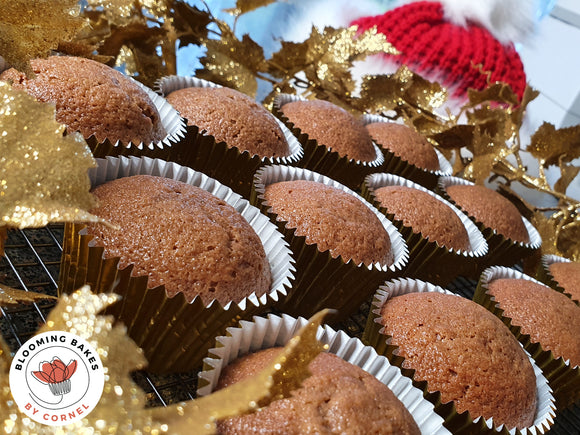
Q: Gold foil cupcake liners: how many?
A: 12